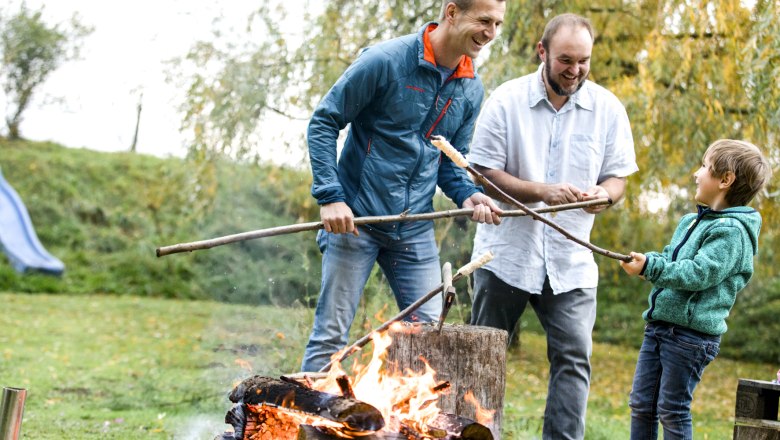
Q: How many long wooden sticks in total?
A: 3